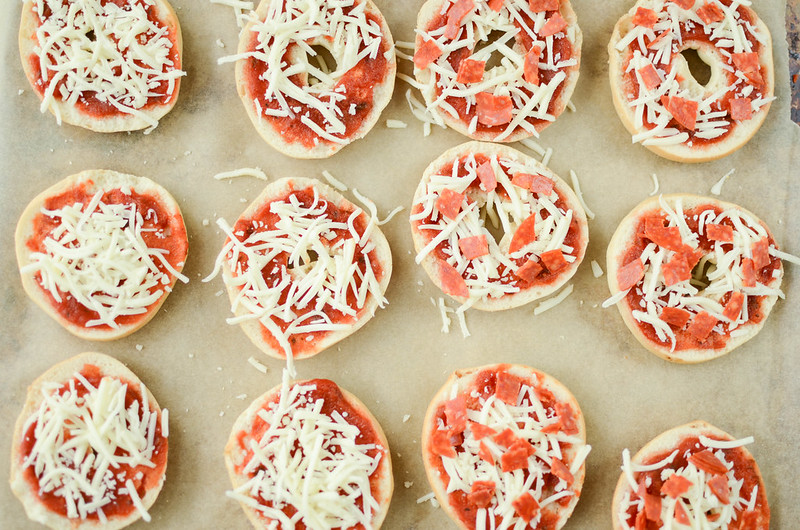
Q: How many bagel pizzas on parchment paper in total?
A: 12